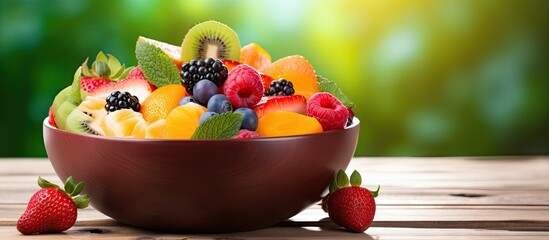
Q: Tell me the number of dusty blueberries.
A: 5